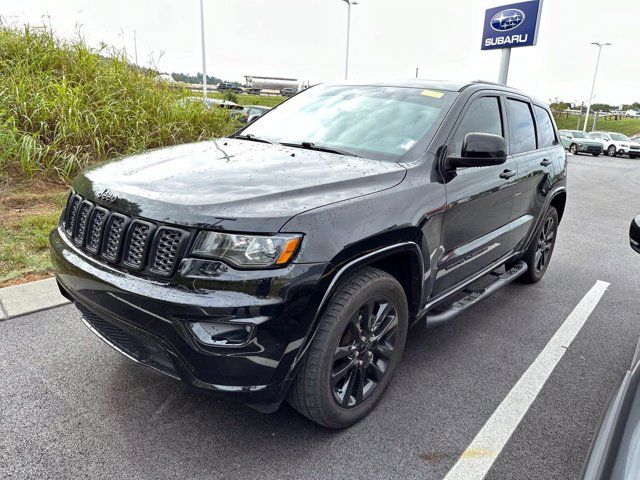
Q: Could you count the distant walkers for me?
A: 0